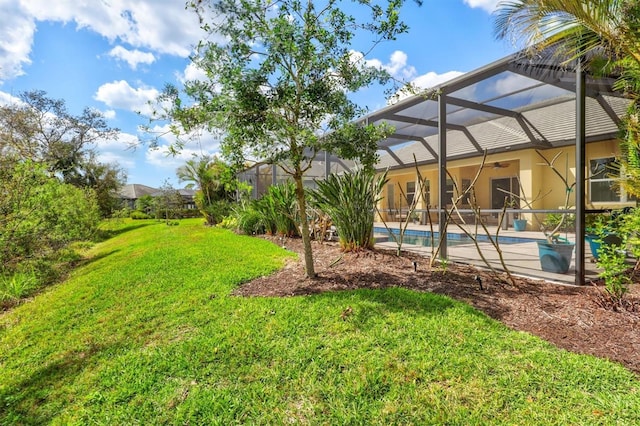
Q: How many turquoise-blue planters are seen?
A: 3